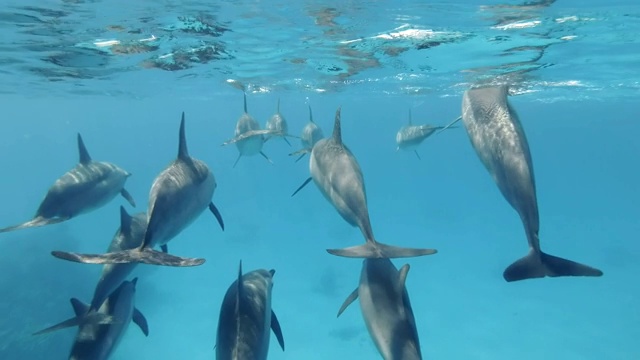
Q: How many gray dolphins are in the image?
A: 12